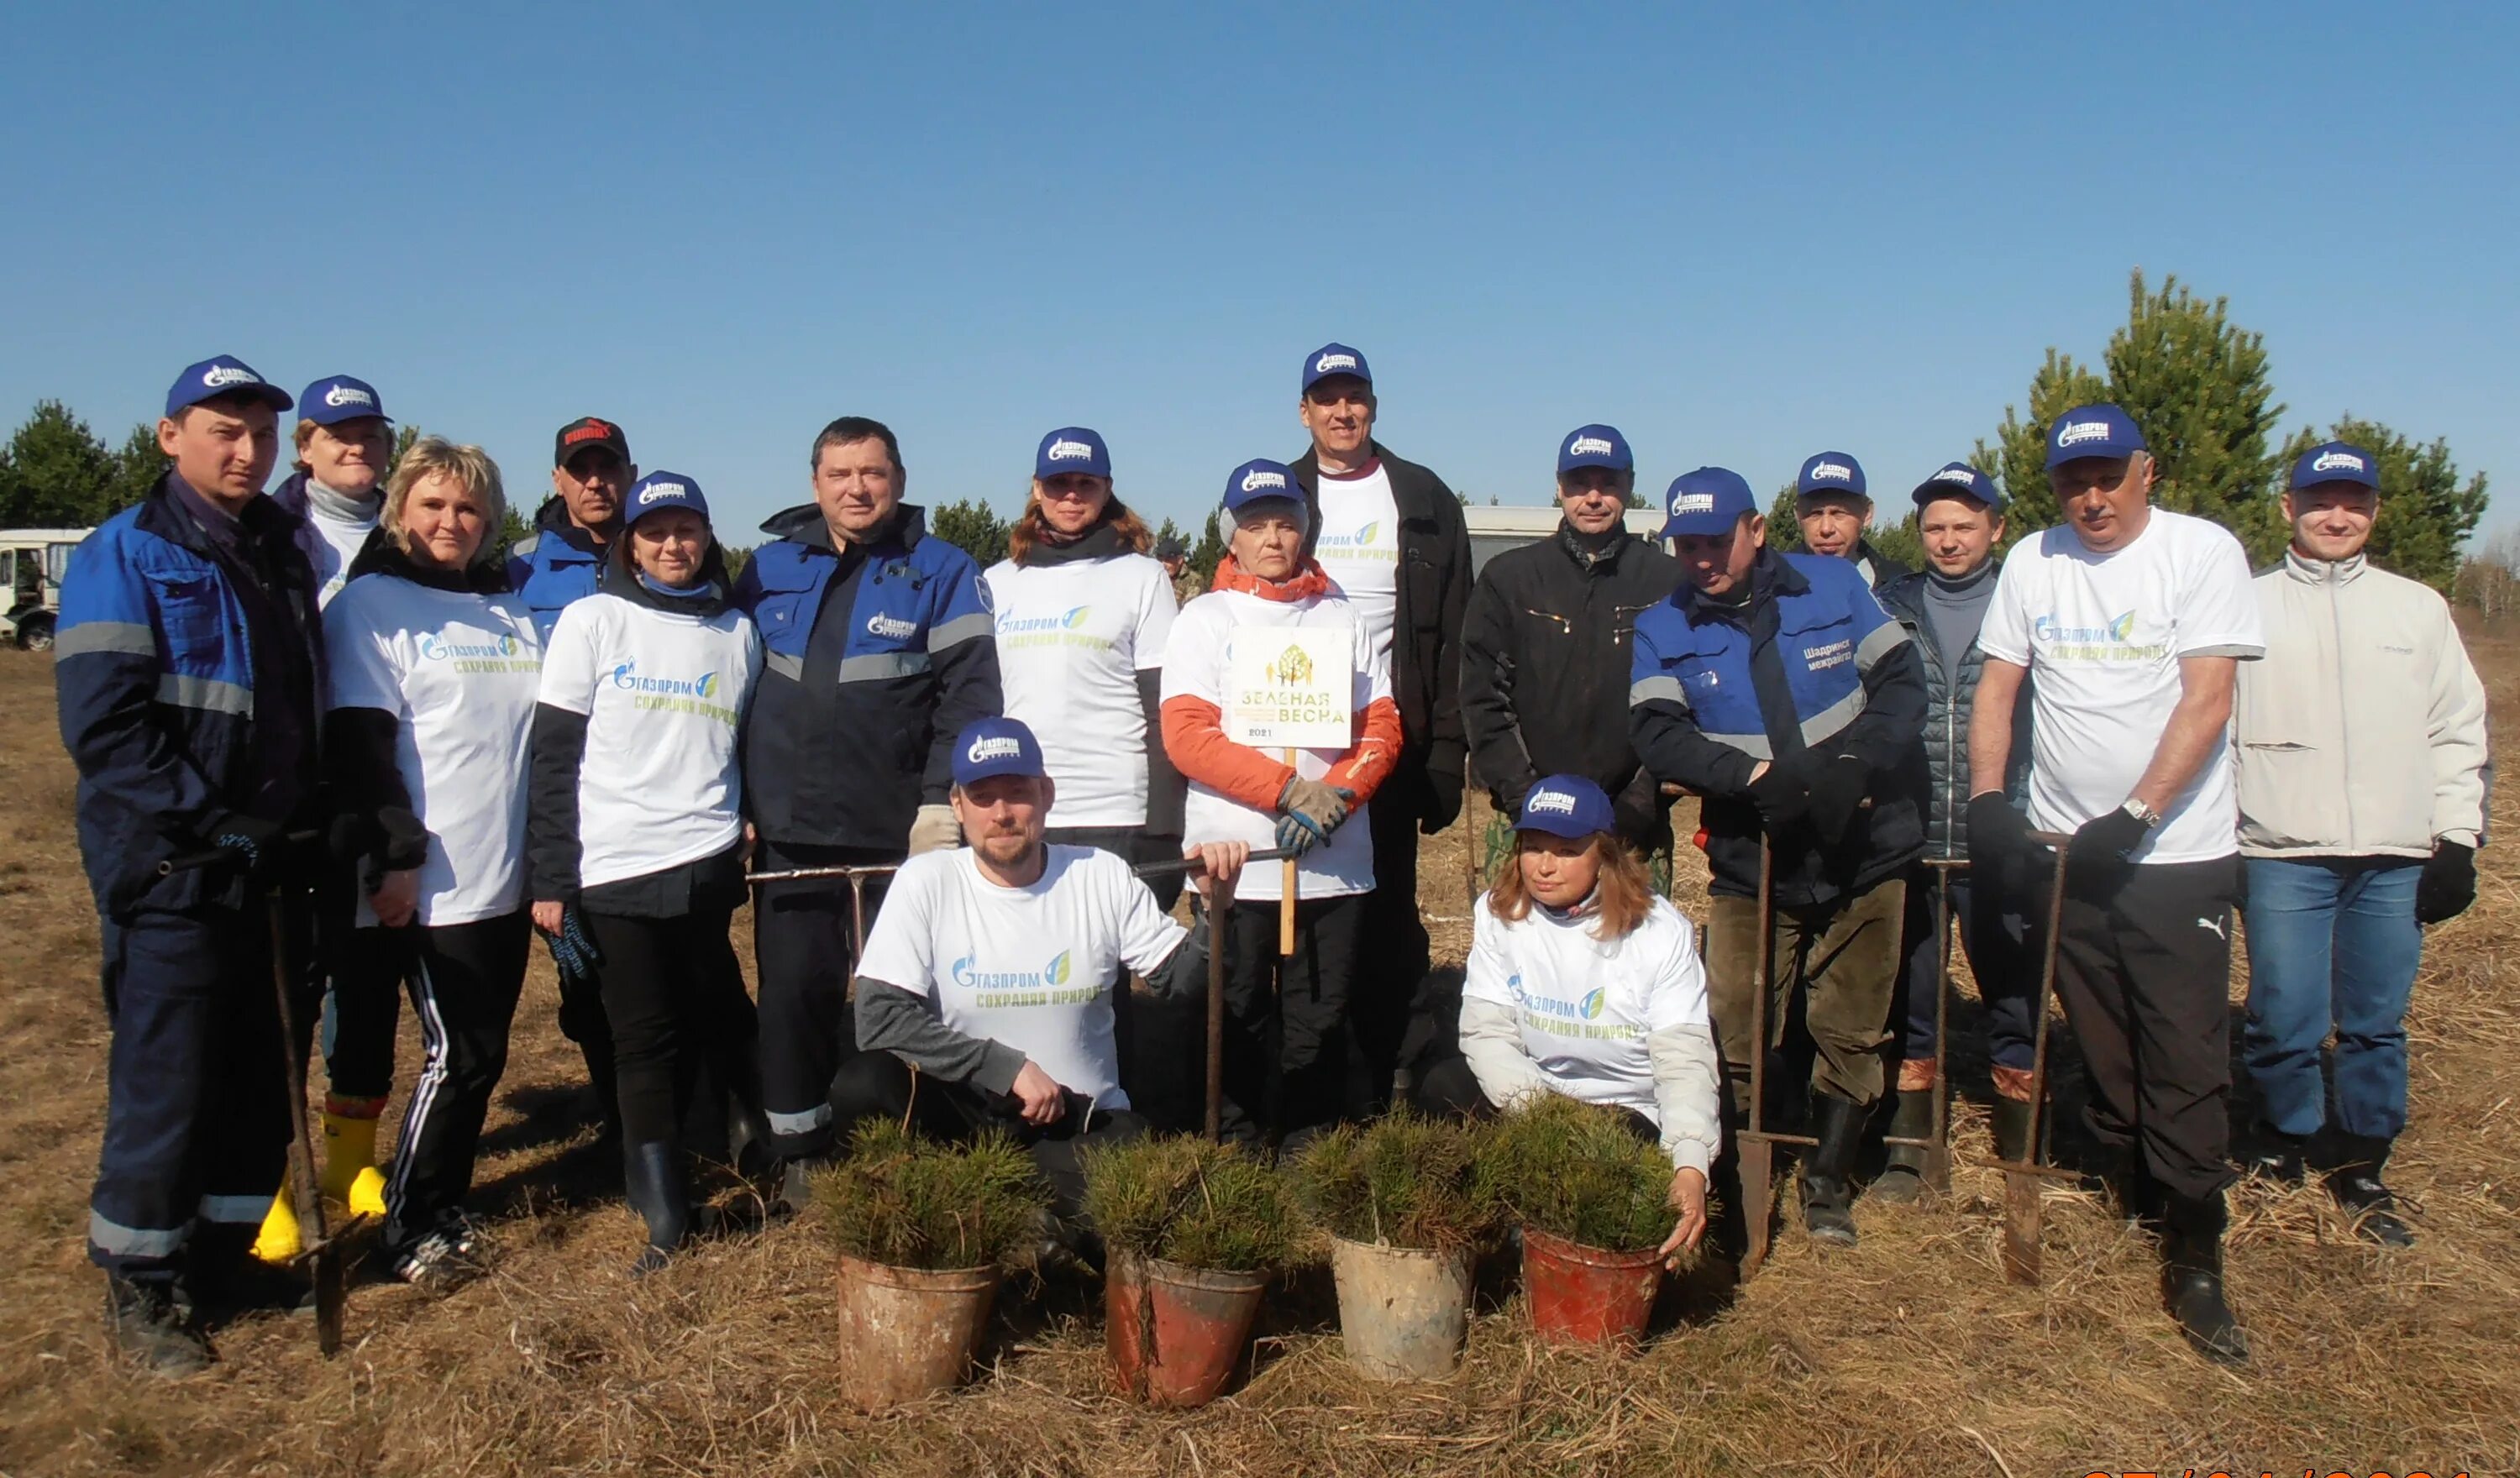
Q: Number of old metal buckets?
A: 4